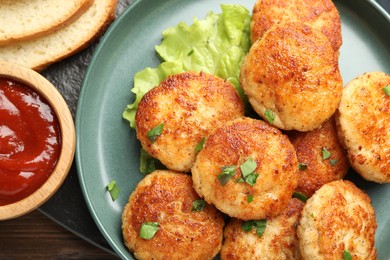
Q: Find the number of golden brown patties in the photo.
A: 9